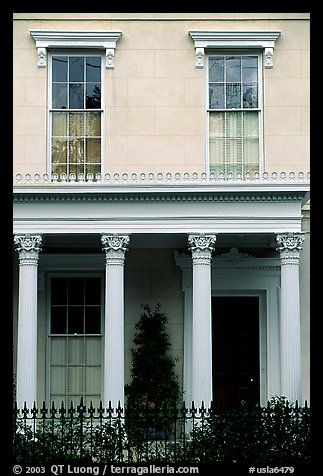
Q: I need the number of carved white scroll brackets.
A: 4